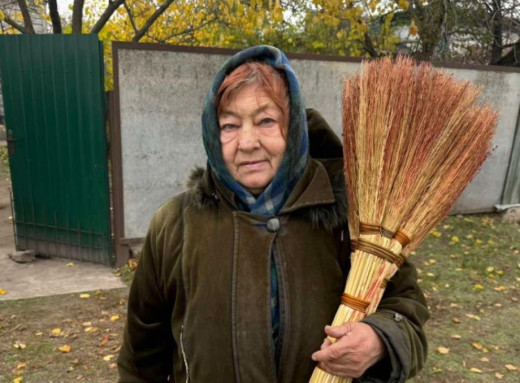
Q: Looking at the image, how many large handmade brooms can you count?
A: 1